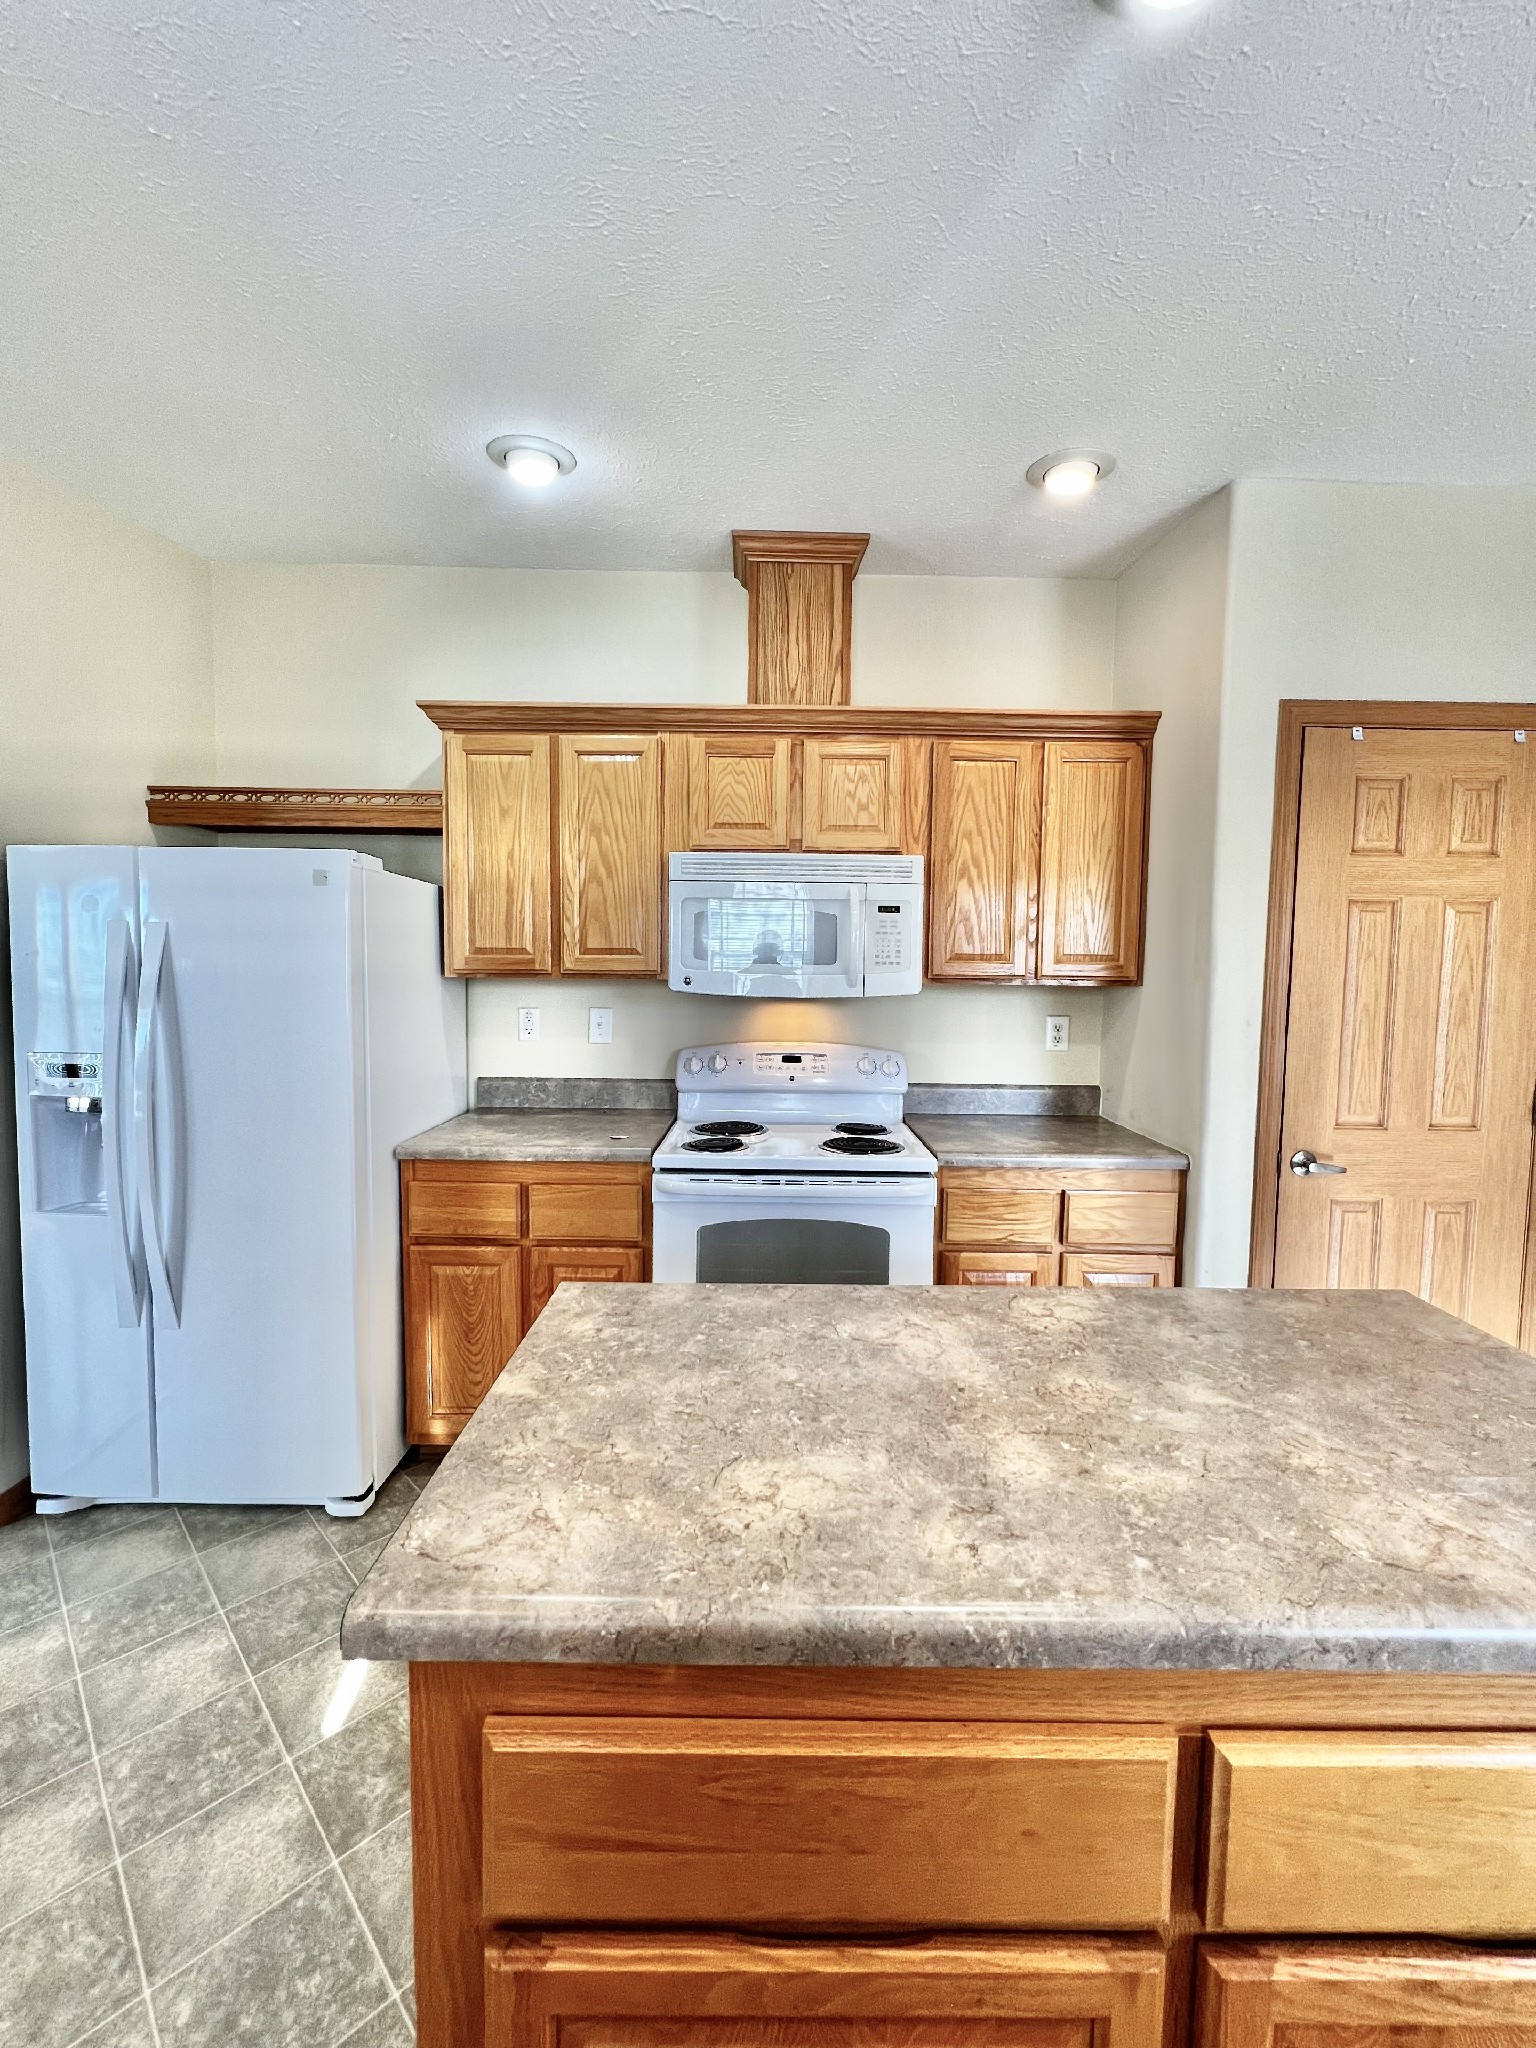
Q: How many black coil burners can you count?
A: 4